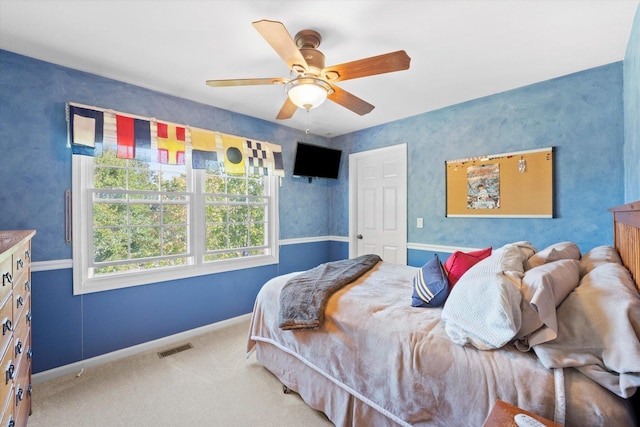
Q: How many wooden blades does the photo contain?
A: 5